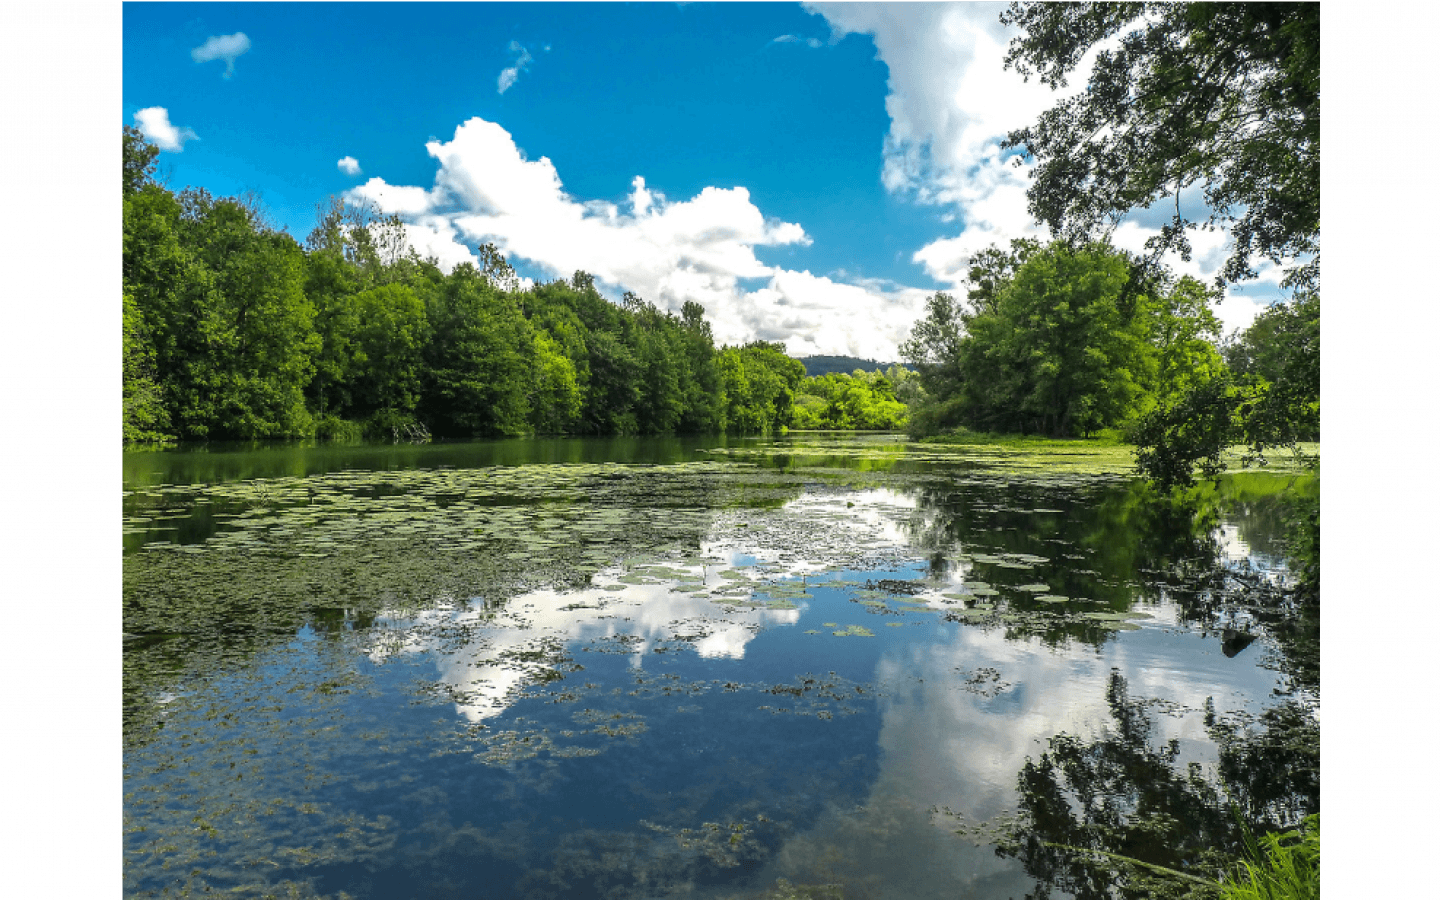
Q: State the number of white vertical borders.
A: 2